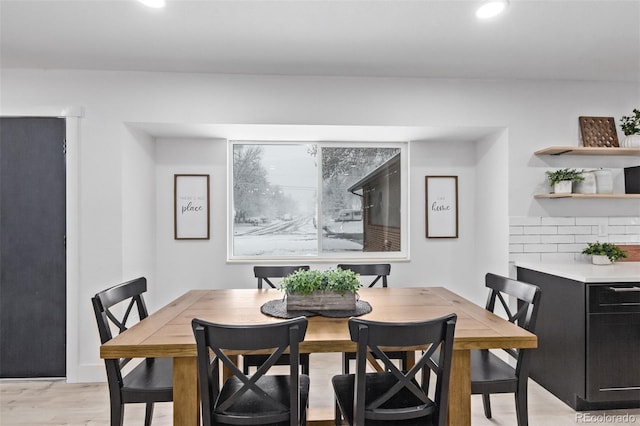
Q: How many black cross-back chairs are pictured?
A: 6